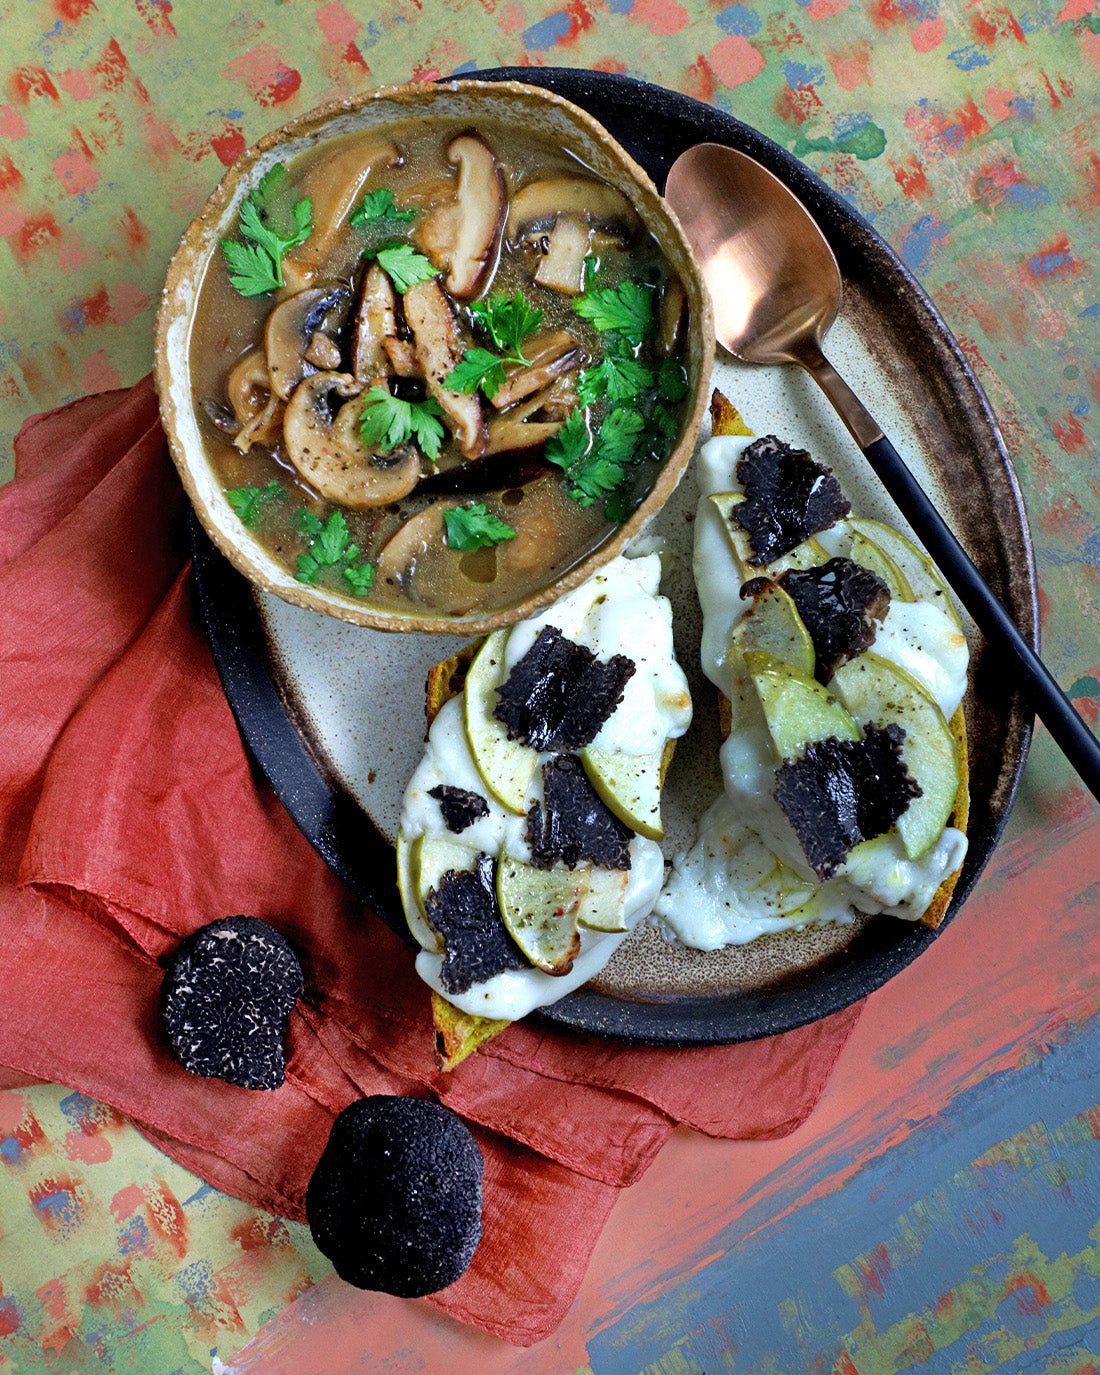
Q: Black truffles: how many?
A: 2